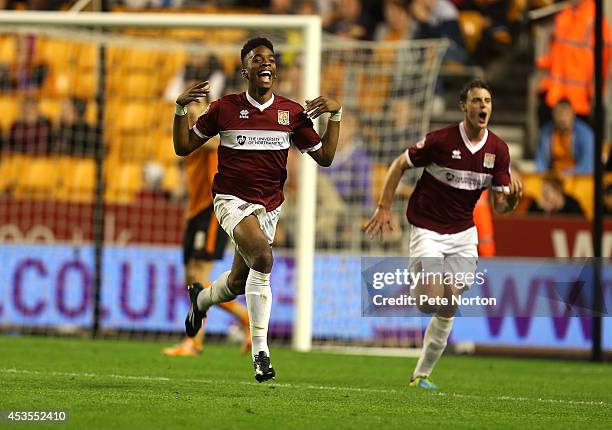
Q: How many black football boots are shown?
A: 2